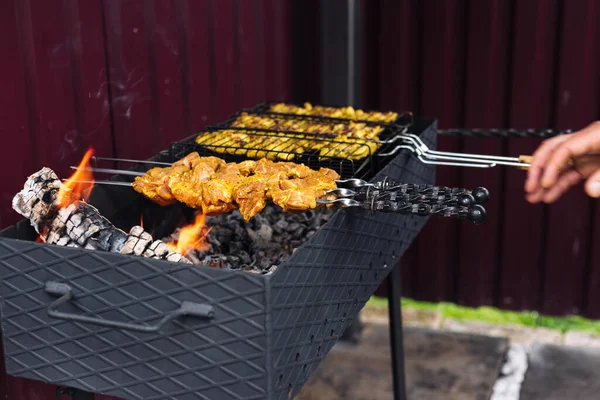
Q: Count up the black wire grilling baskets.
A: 1